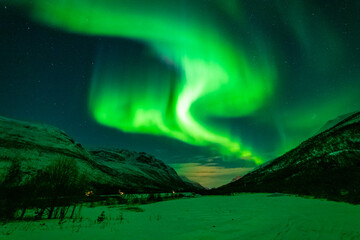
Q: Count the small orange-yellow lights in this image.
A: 3